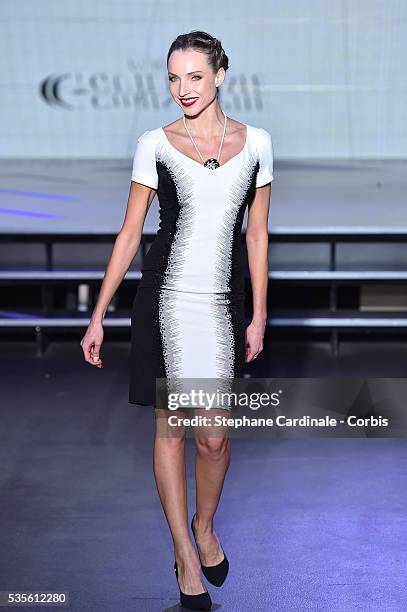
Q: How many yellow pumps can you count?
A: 0